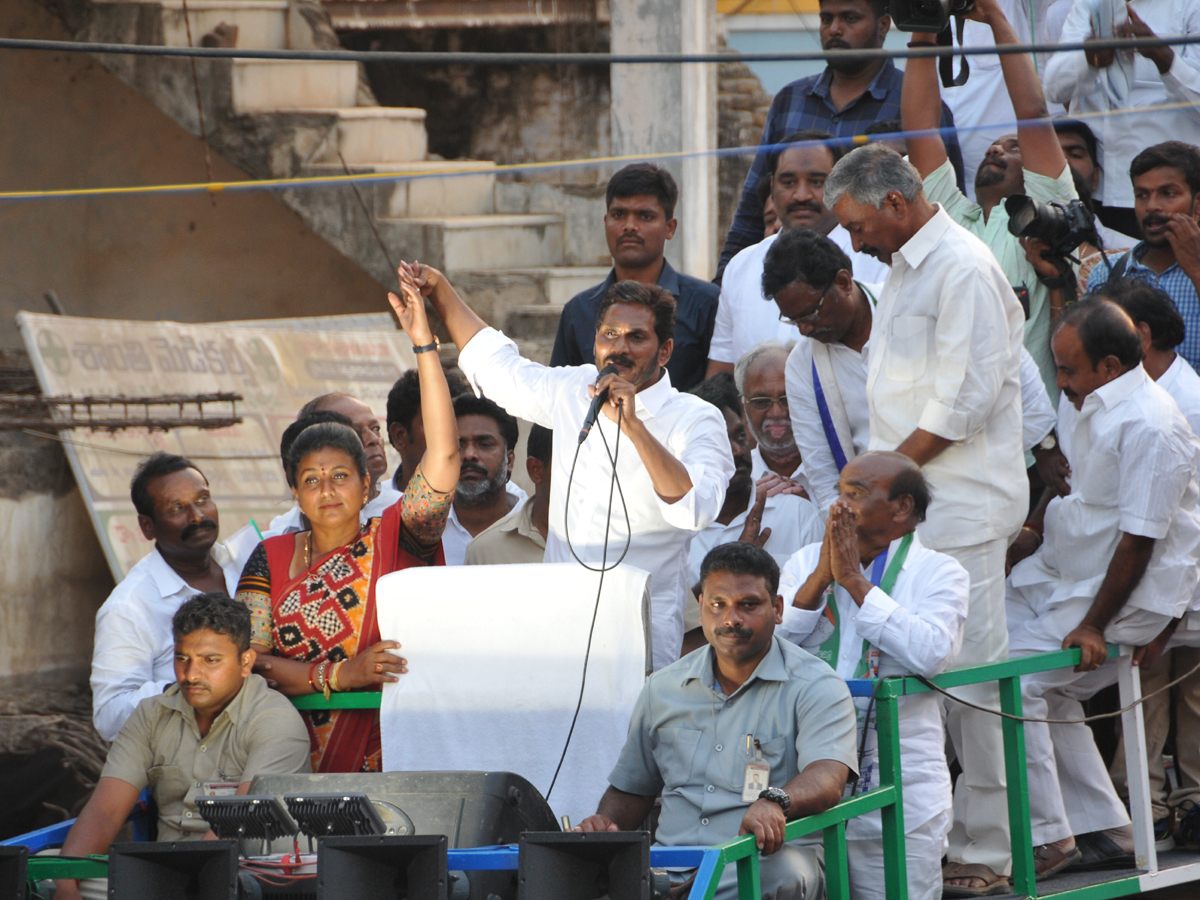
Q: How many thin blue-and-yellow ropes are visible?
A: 1